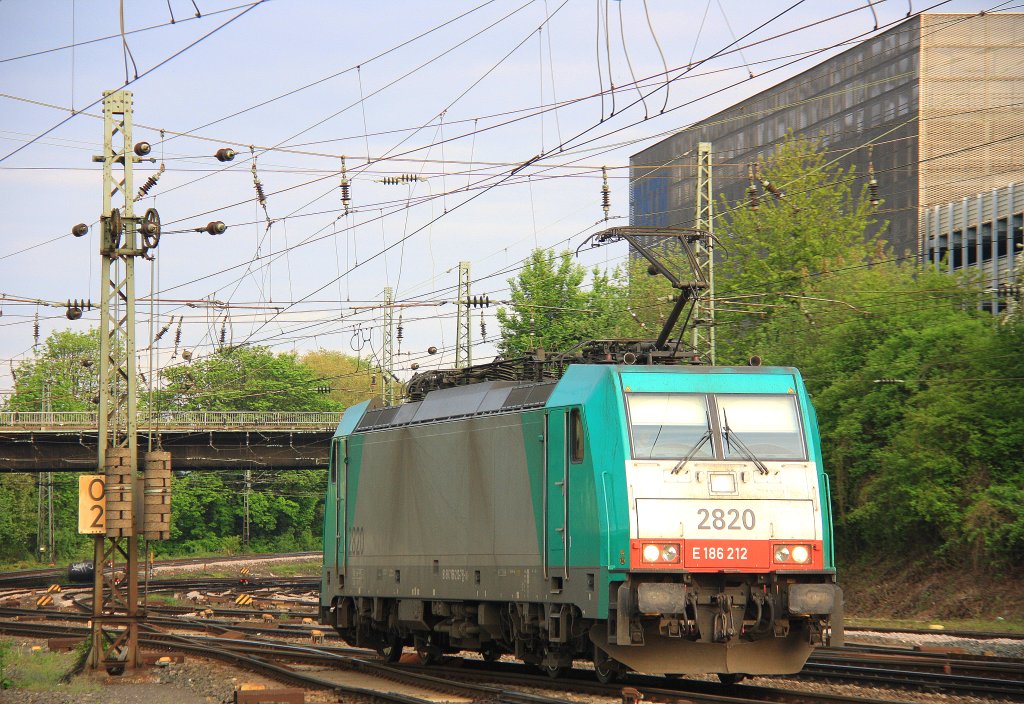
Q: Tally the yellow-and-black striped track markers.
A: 4